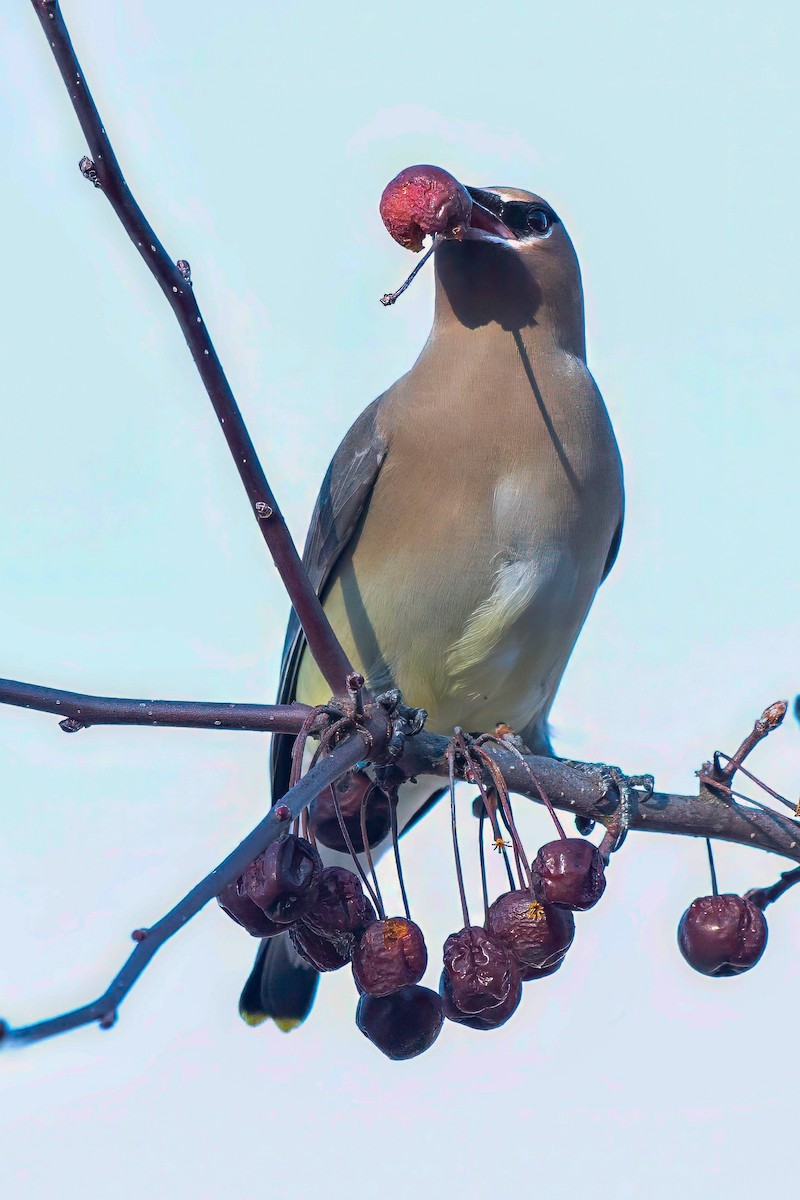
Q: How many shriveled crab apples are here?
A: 14